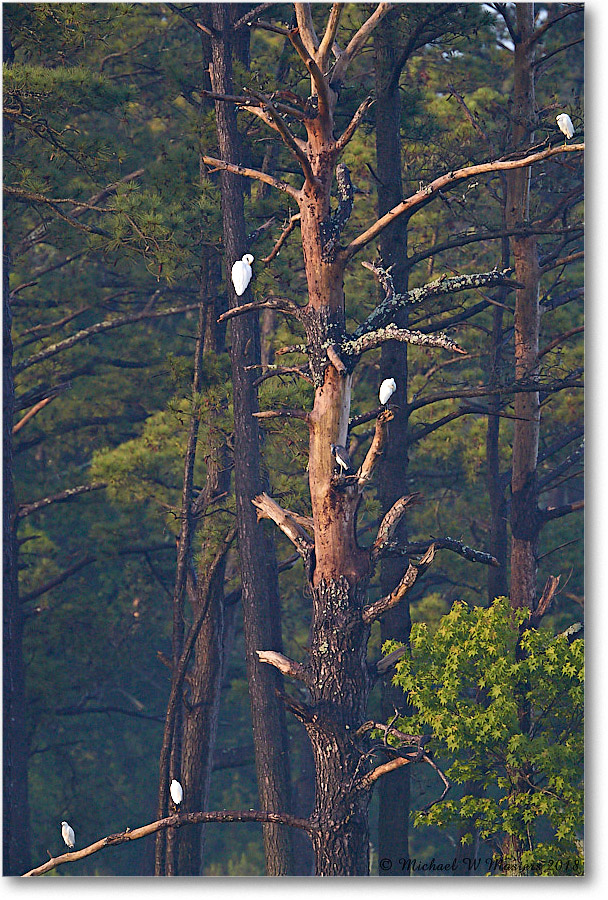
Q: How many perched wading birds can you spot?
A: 6